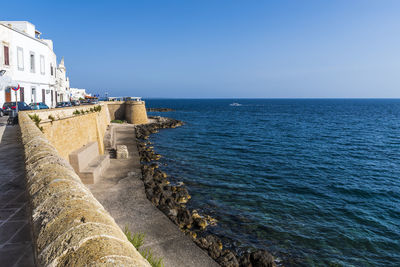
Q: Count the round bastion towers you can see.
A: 1